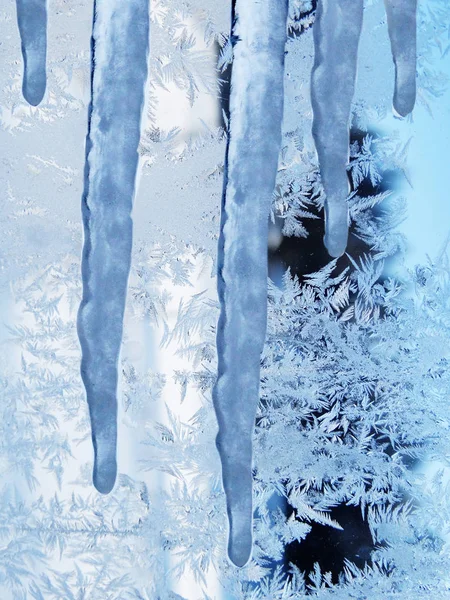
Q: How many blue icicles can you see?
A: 5